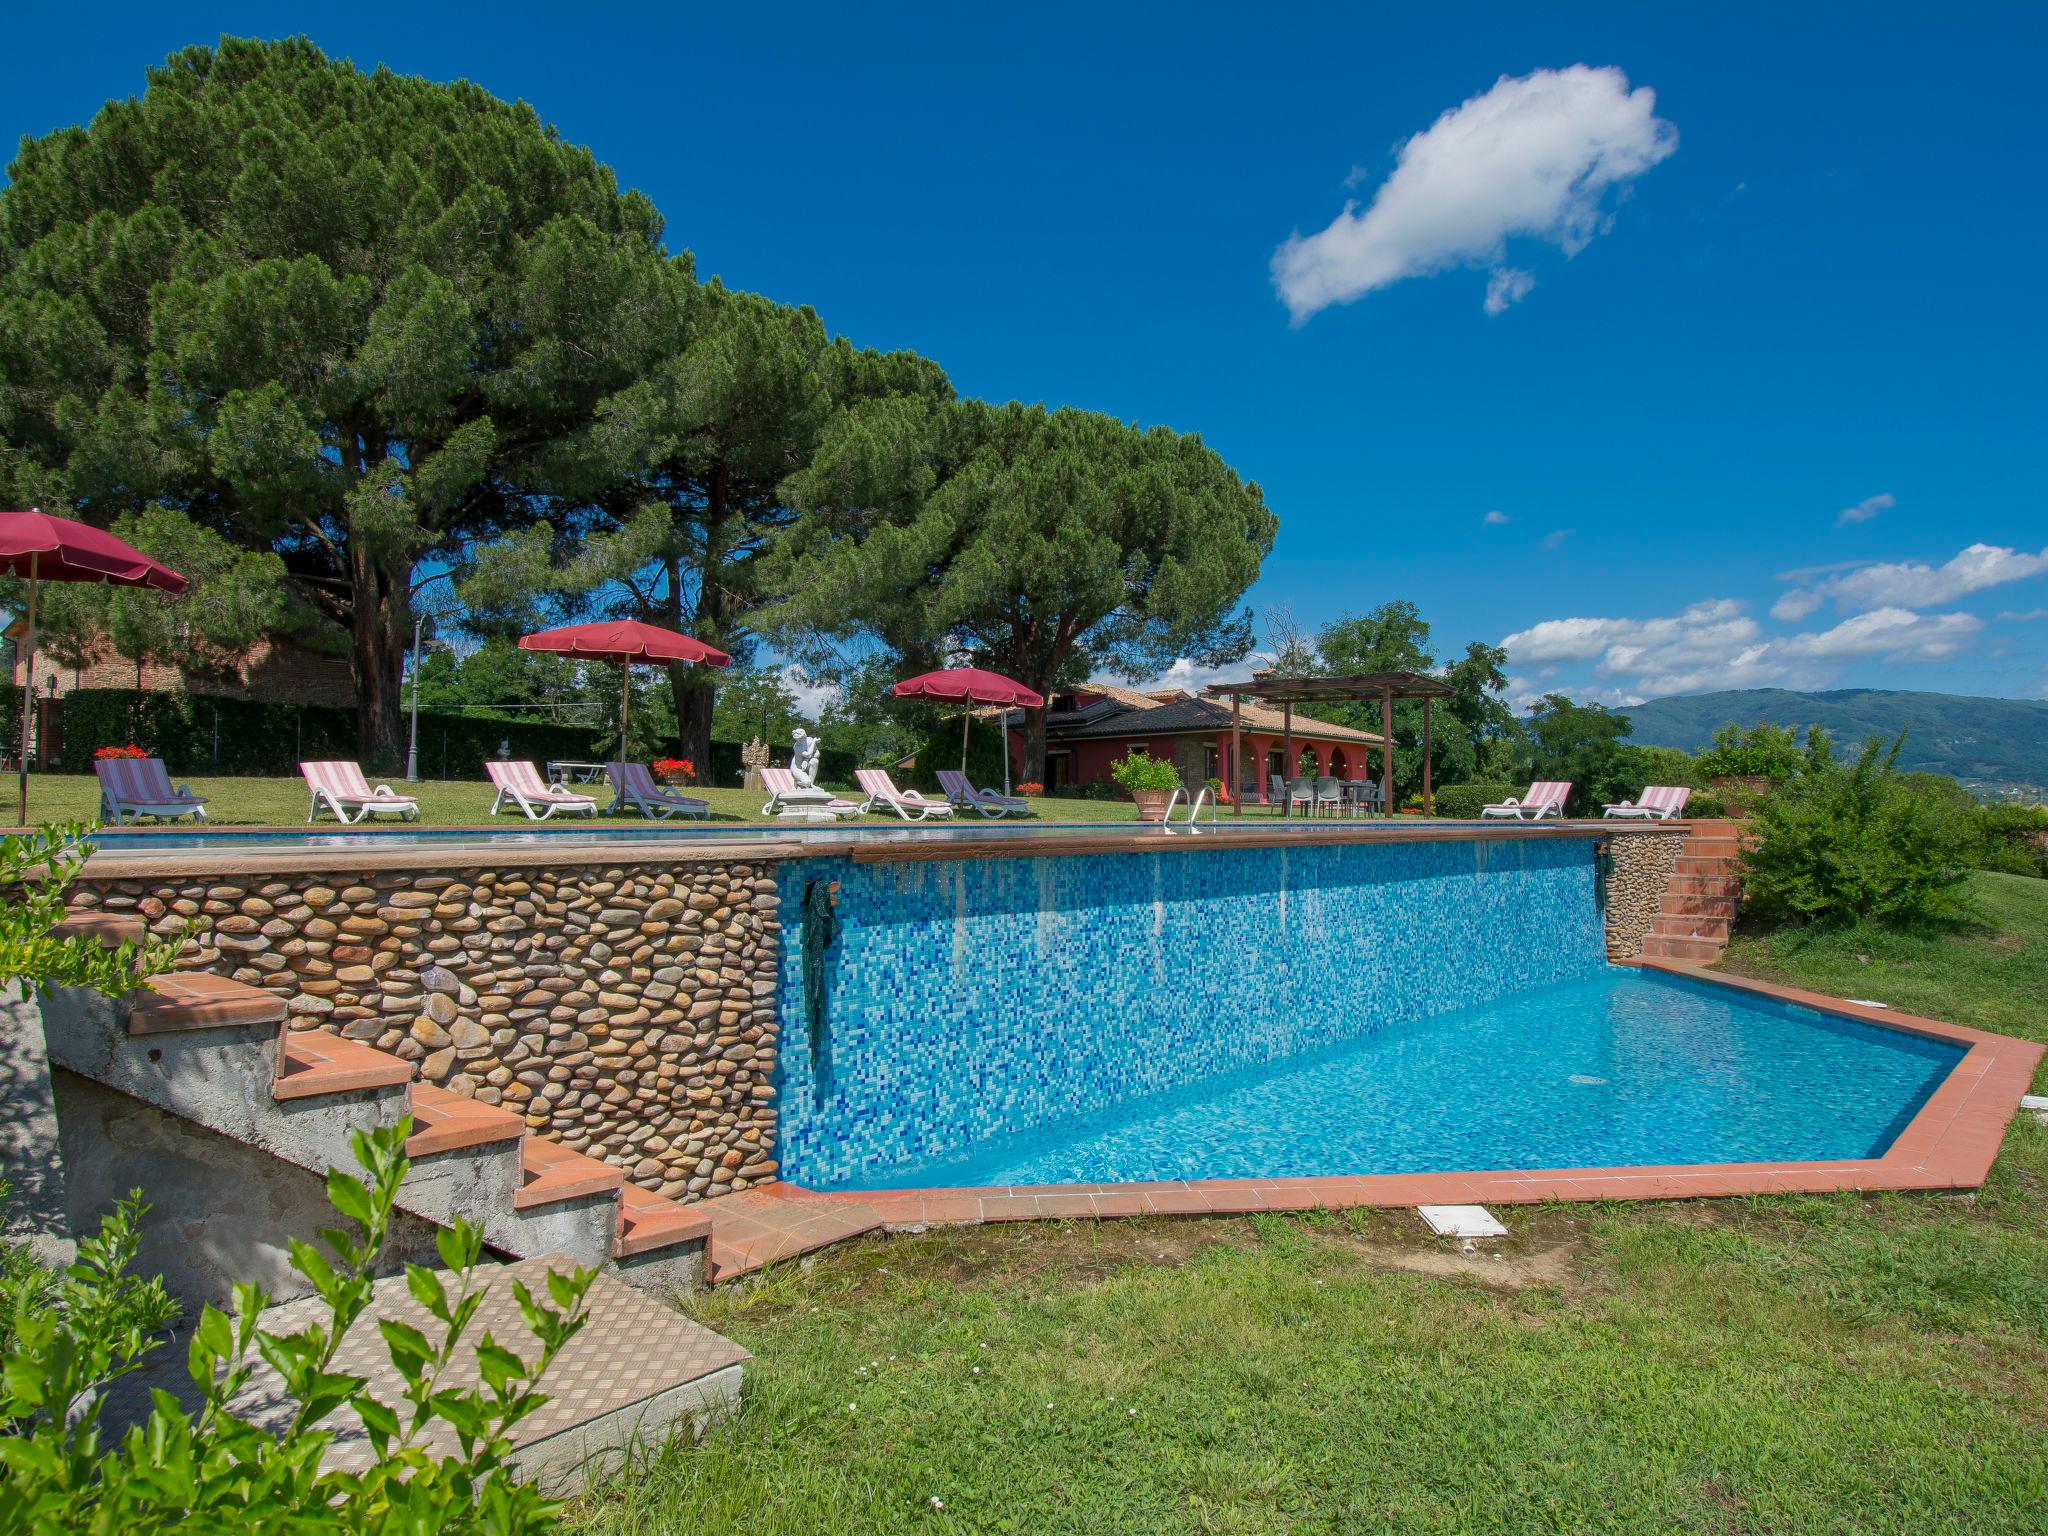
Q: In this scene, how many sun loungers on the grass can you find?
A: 9